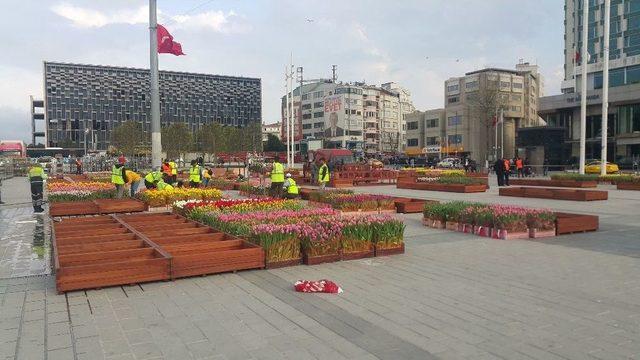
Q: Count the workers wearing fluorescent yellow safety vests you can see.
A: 9